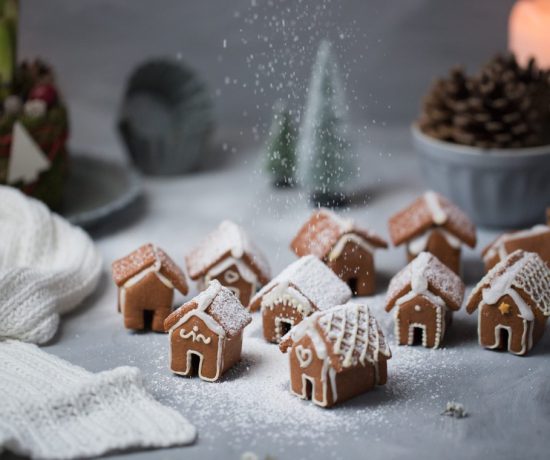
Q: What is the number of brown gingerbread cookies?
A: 10